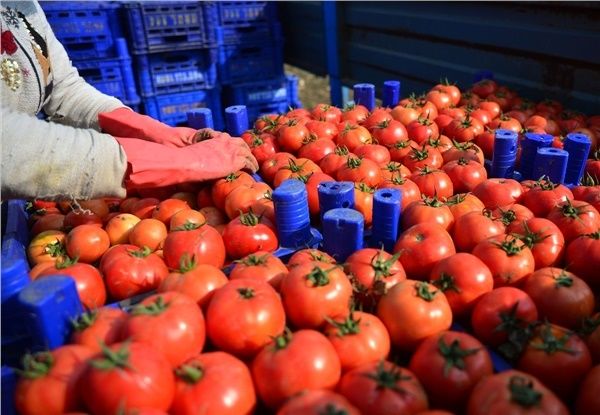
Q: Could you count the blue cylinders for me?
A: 12